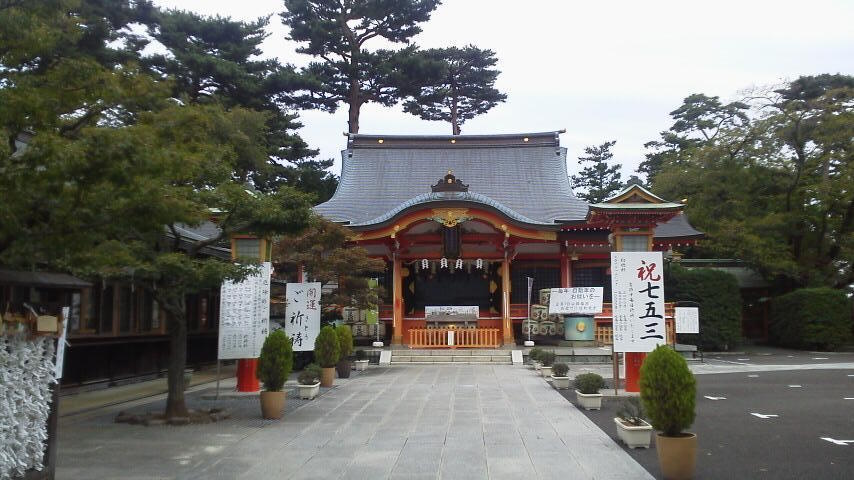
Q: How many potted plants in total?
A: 11